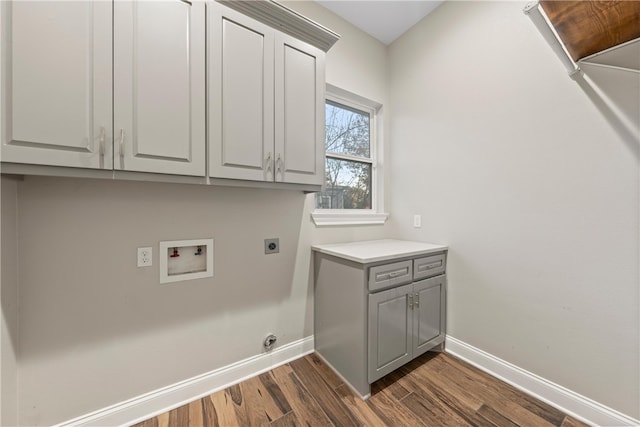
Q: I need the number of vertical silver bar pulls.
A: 6